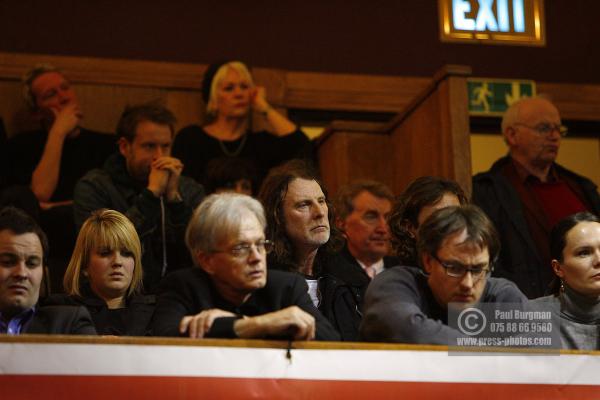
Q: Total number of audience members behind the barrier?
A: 13